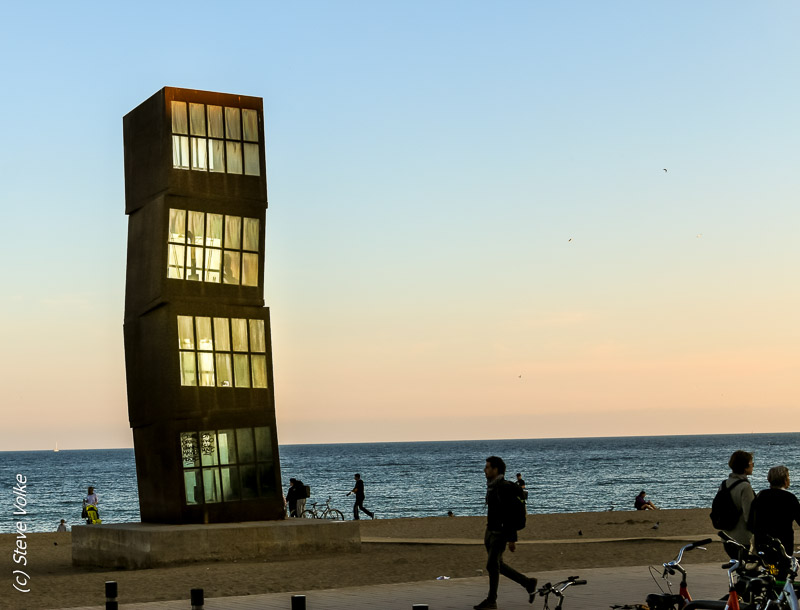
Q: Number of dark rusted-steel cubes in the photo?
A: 4